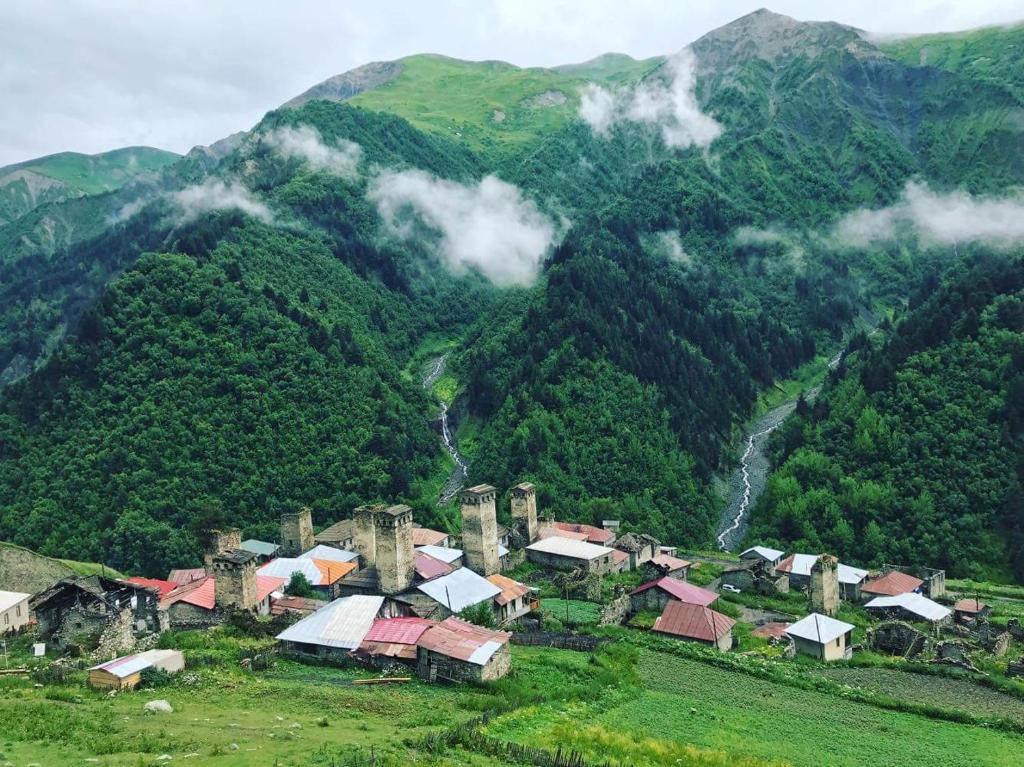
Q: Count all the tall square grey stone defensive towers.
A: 8